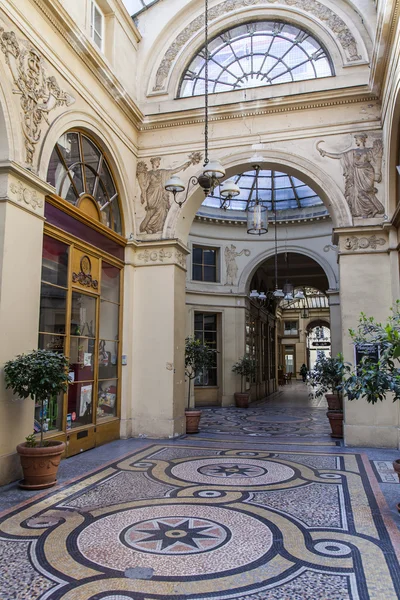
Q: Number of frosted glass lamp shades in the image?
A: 8